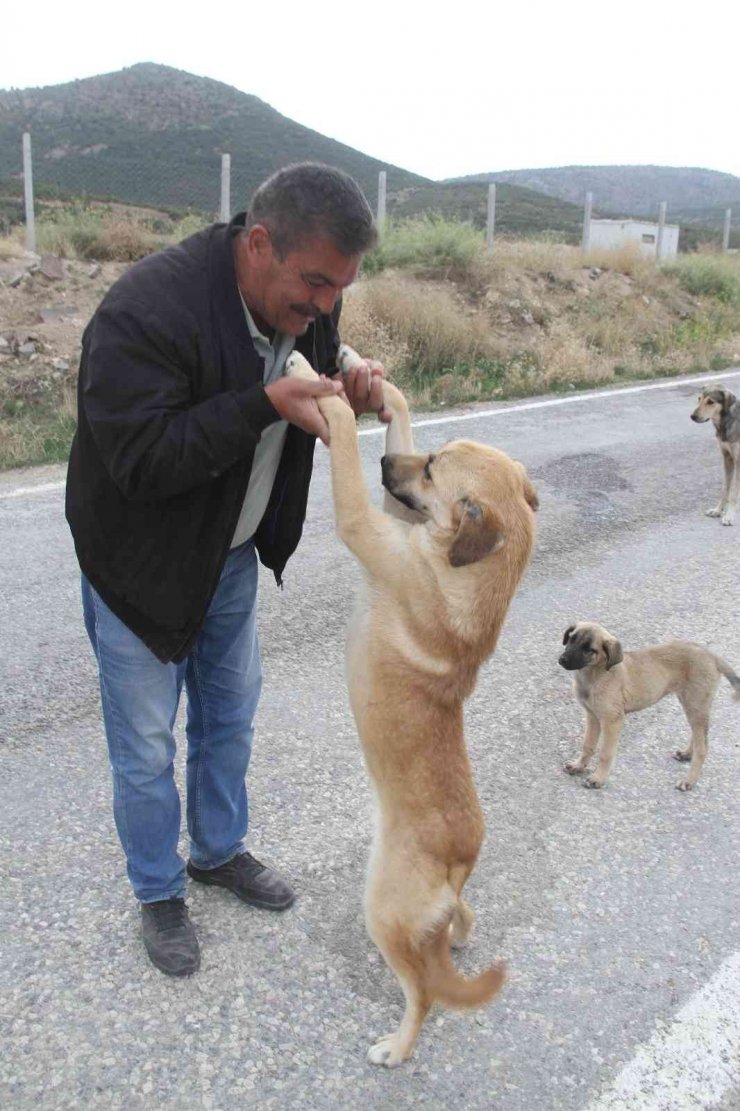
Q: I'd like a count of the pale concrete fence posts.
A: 7